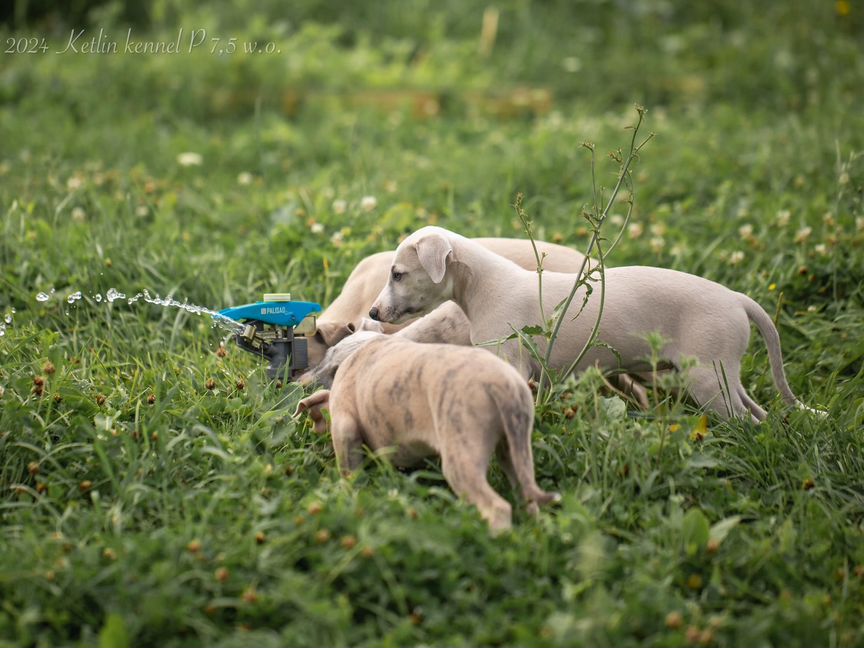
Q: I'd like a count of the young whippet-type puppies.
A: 4